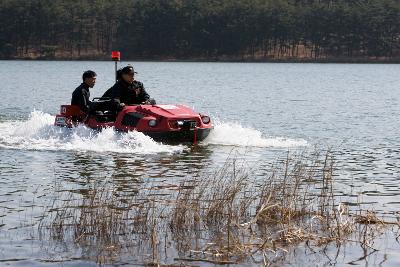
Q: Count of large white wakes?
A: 2